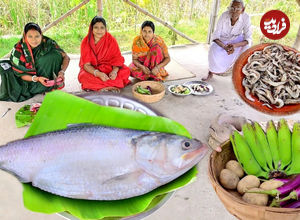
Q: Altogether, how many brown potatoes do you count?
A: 5